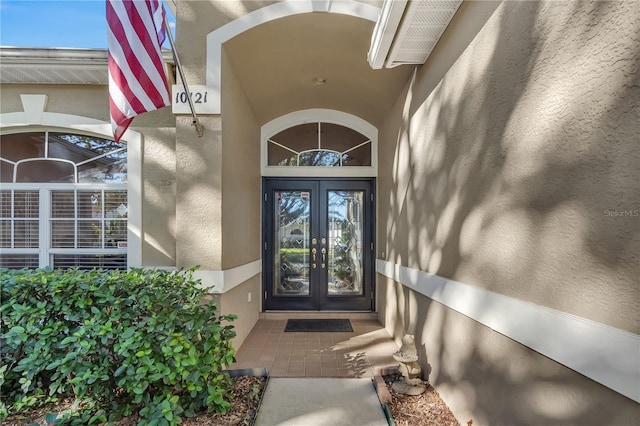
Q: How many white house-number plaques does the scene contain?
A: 1